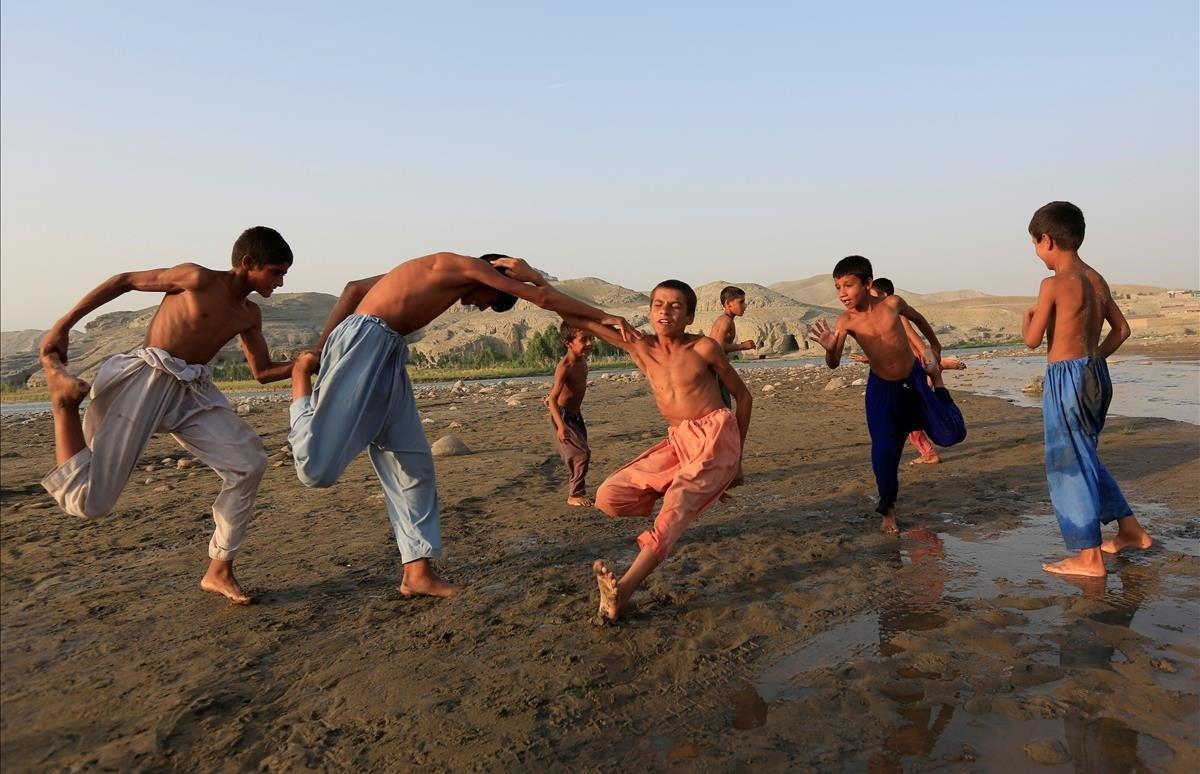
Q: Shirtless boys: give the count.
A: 8